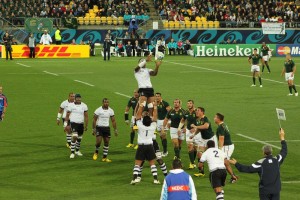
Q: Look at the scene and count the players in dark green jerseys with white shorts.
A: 9